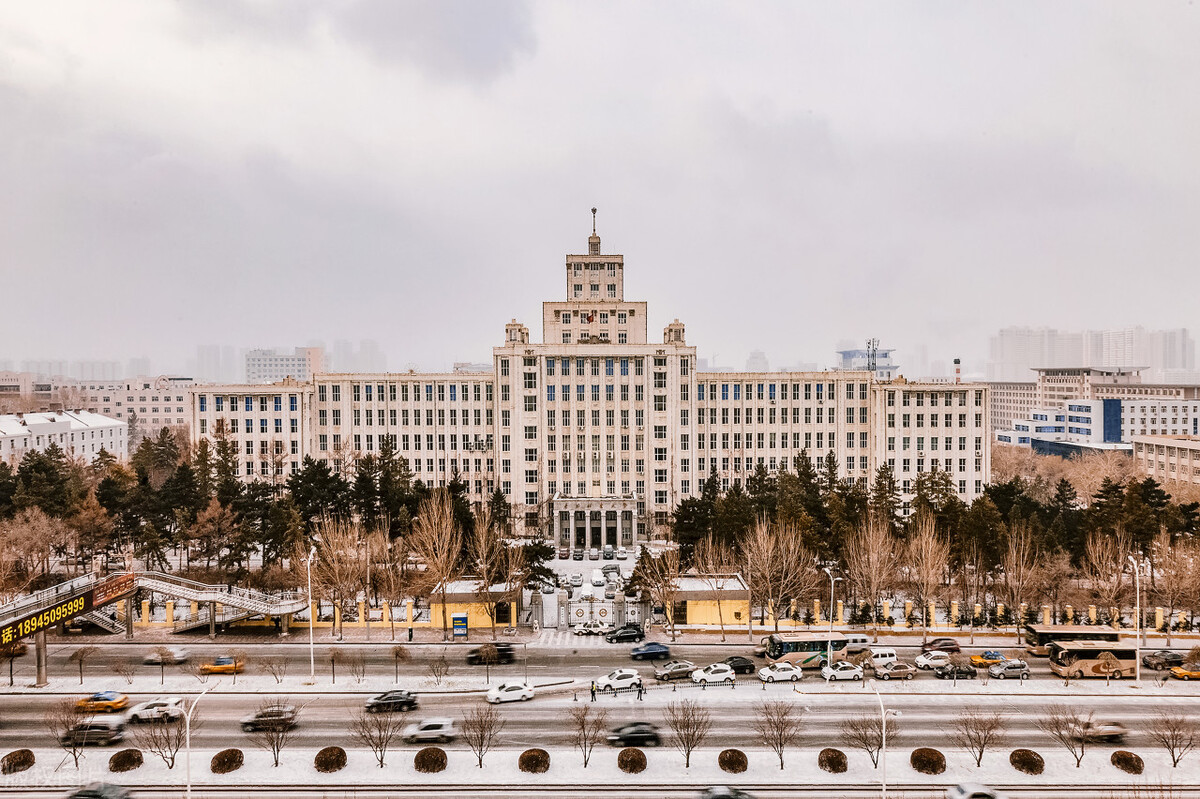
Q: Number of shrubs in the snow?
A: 12